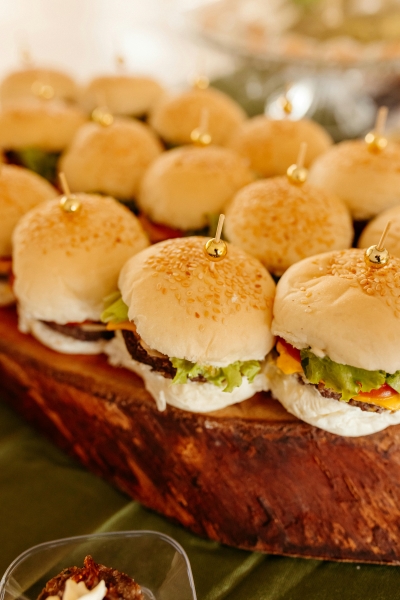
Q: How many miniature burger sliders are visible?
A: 14